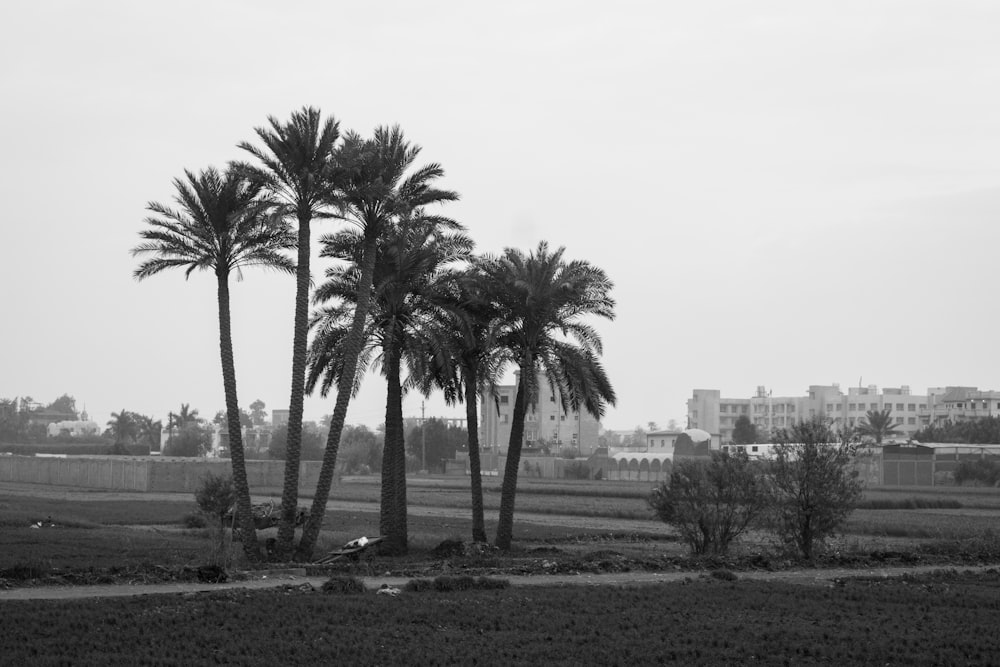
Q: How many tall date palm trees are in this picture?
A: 6